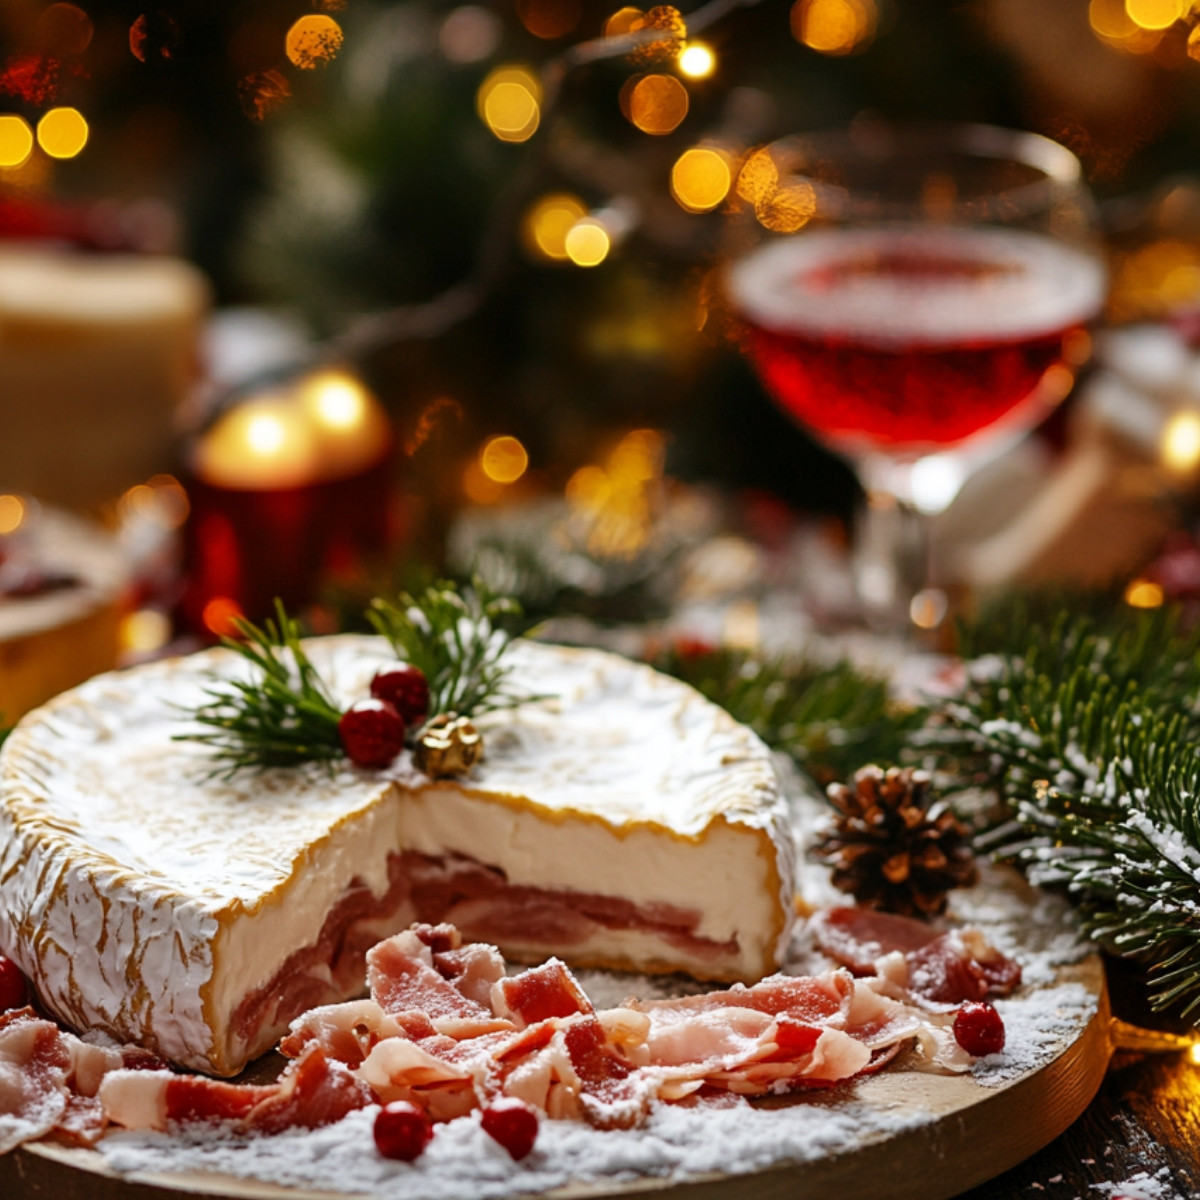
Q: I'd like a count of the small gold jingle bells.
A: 1